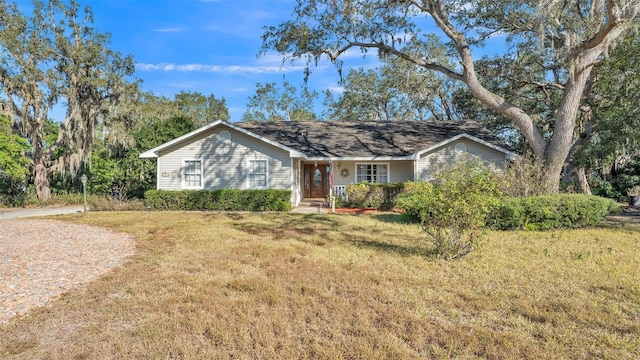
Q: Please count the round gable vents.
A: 2